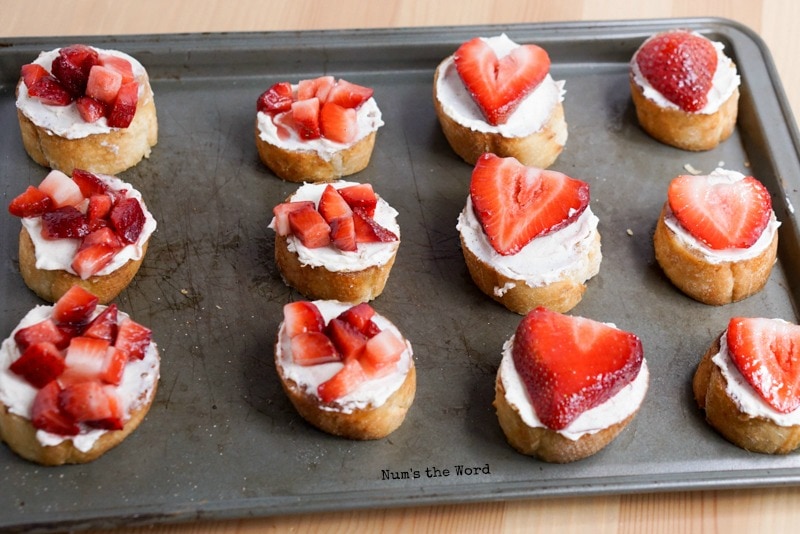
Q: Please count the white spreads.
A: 12